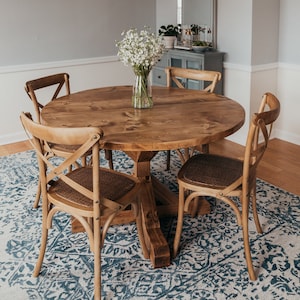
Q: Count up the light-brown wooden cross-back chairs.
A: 4